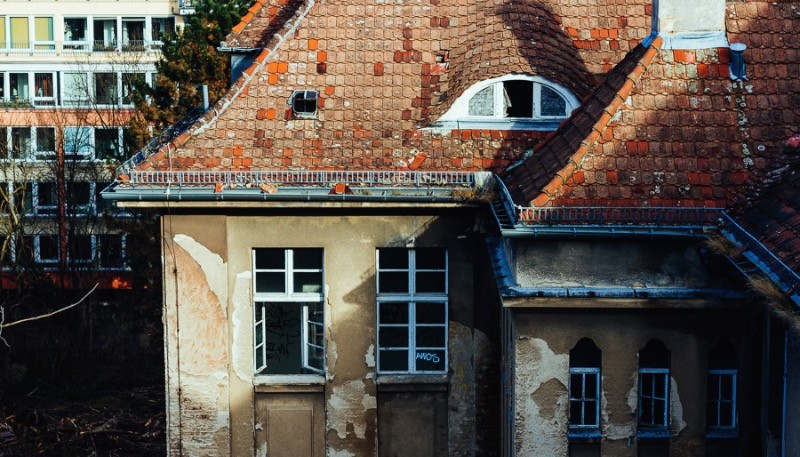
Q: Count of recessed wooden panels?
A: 2